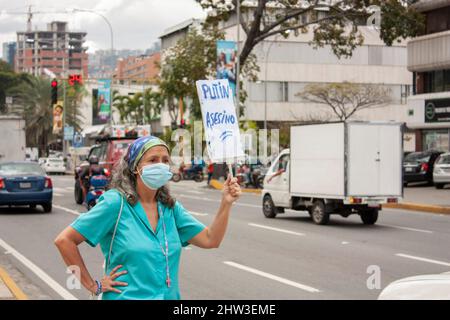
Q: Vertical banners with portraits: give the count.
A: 3